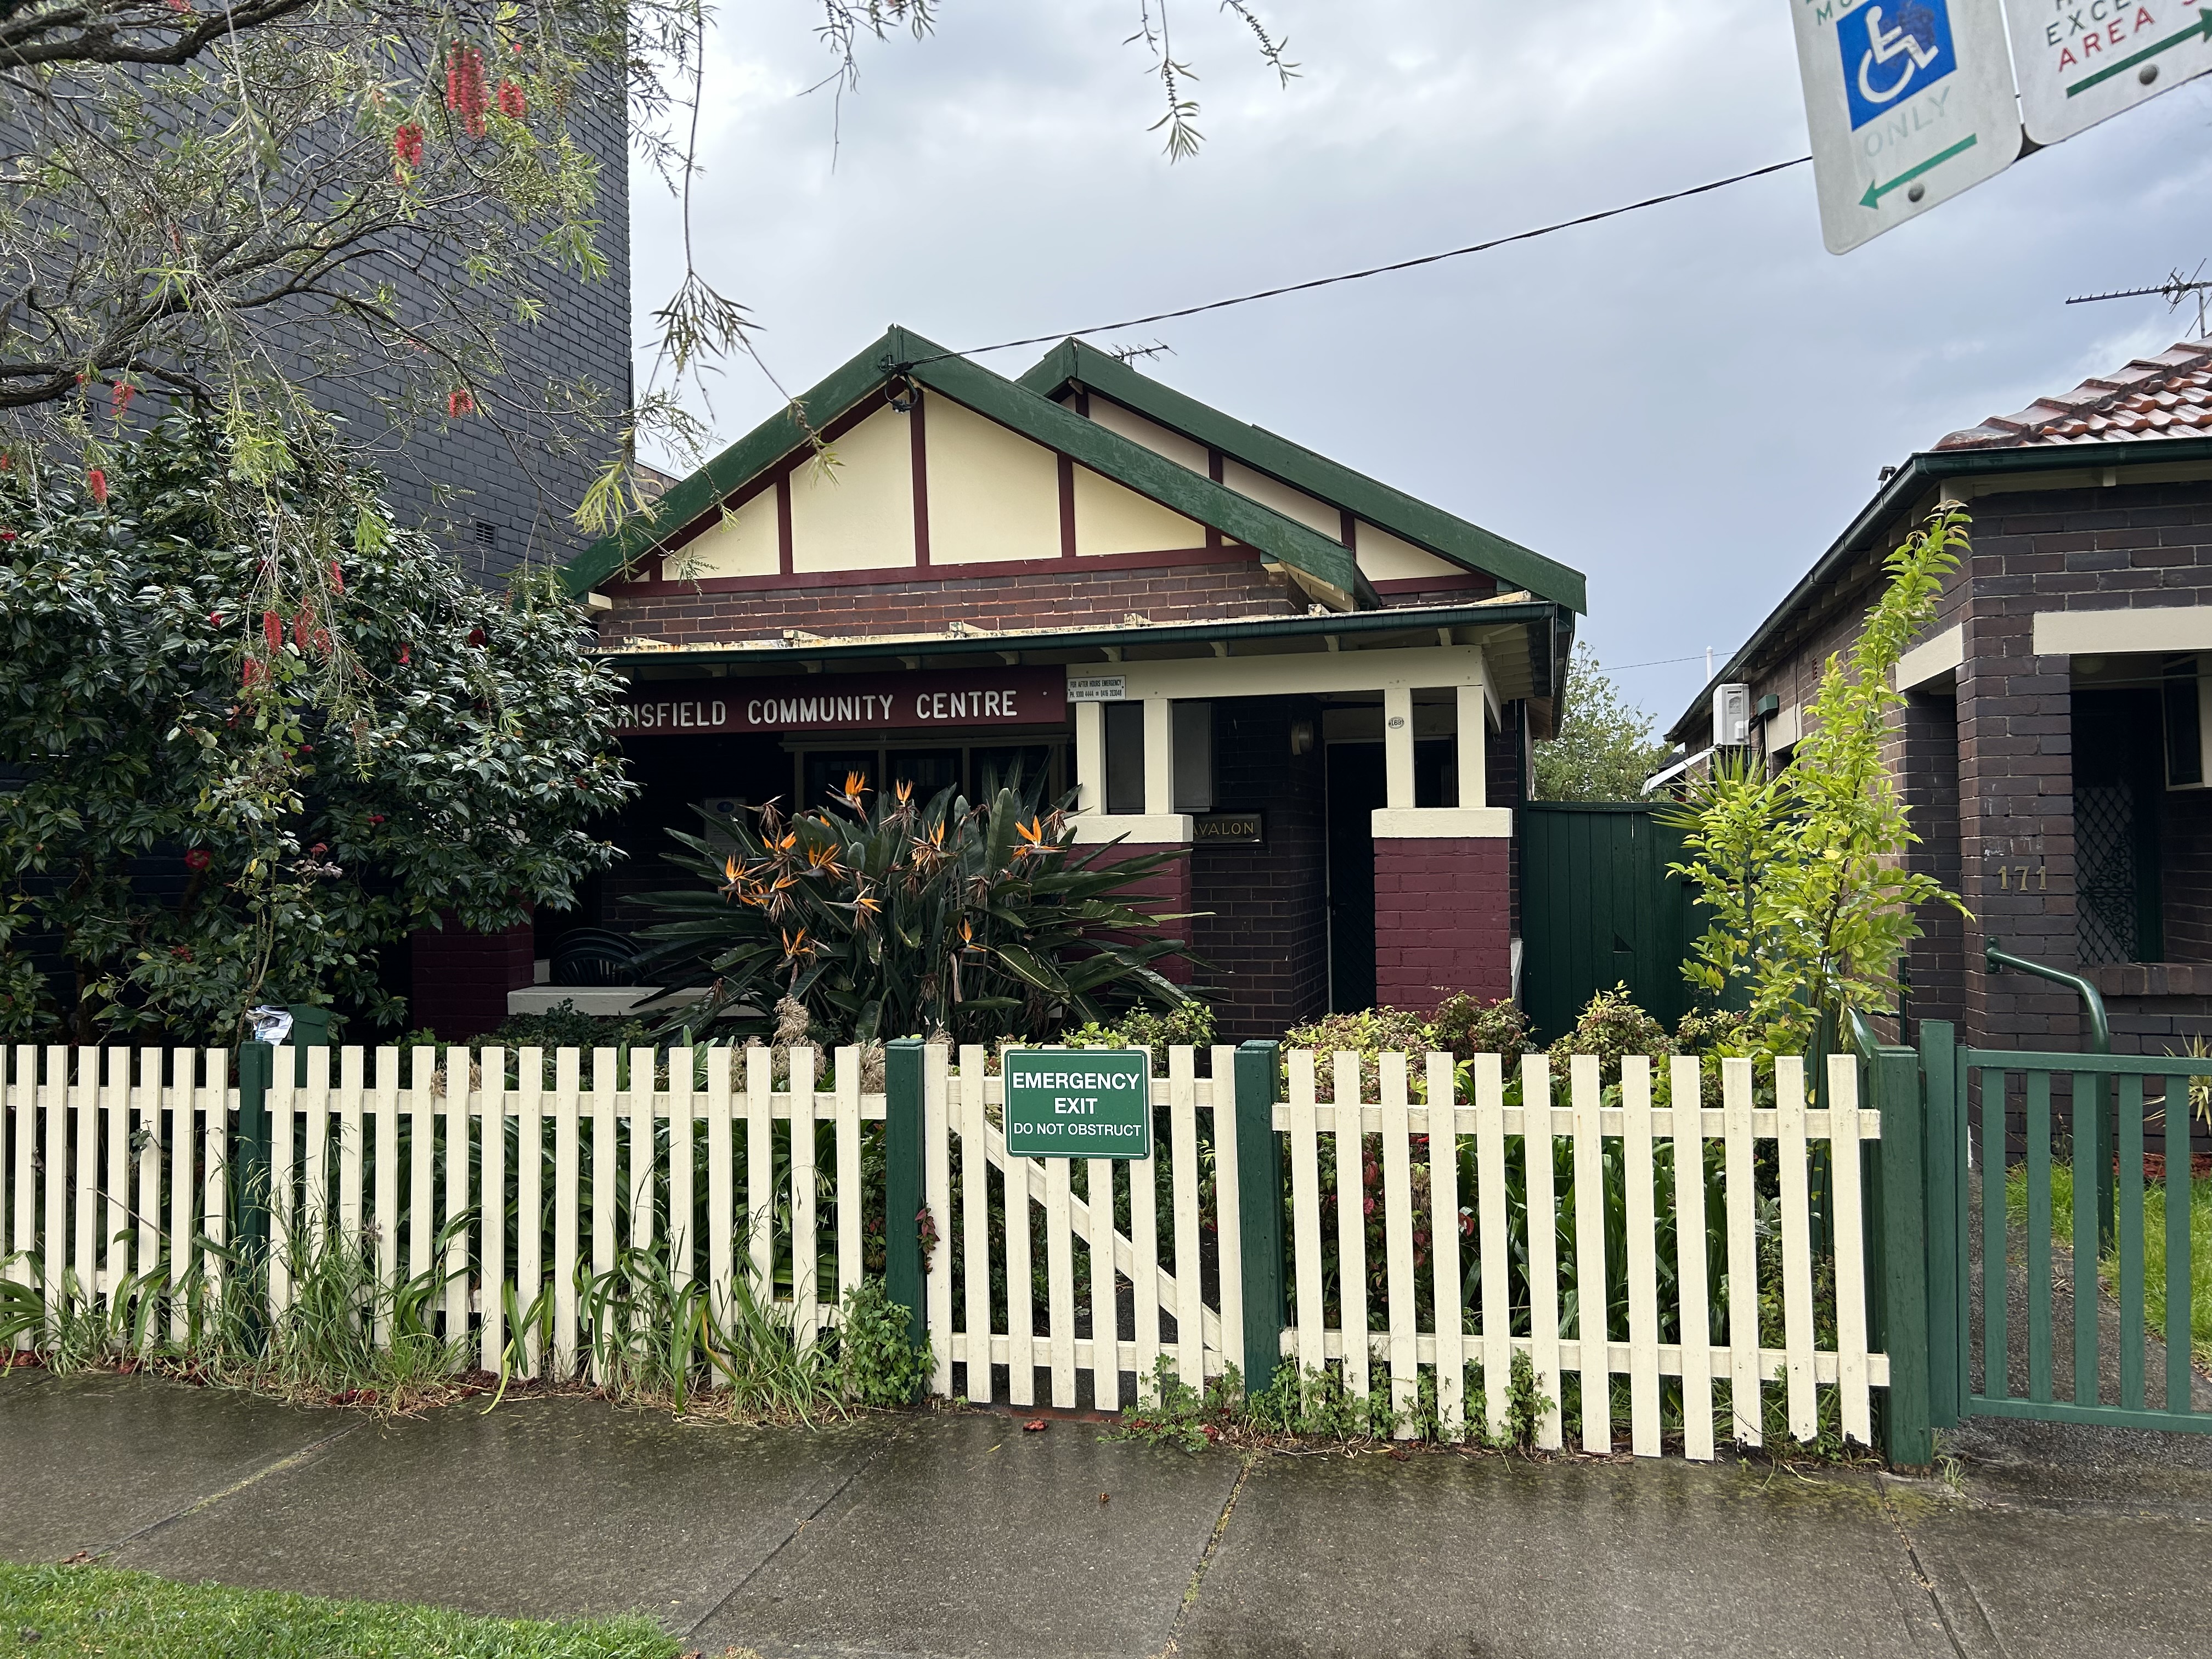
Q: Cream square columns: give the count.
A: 4